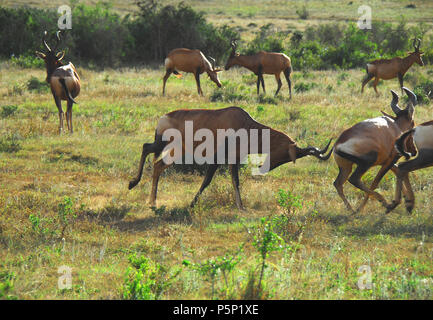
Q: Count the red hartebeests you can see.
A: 7